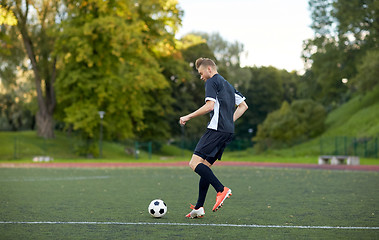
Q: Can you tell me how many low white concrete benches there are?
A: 2